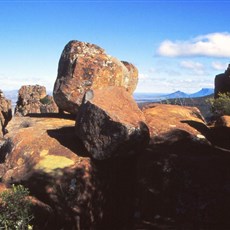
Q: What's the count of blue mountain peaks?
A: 2